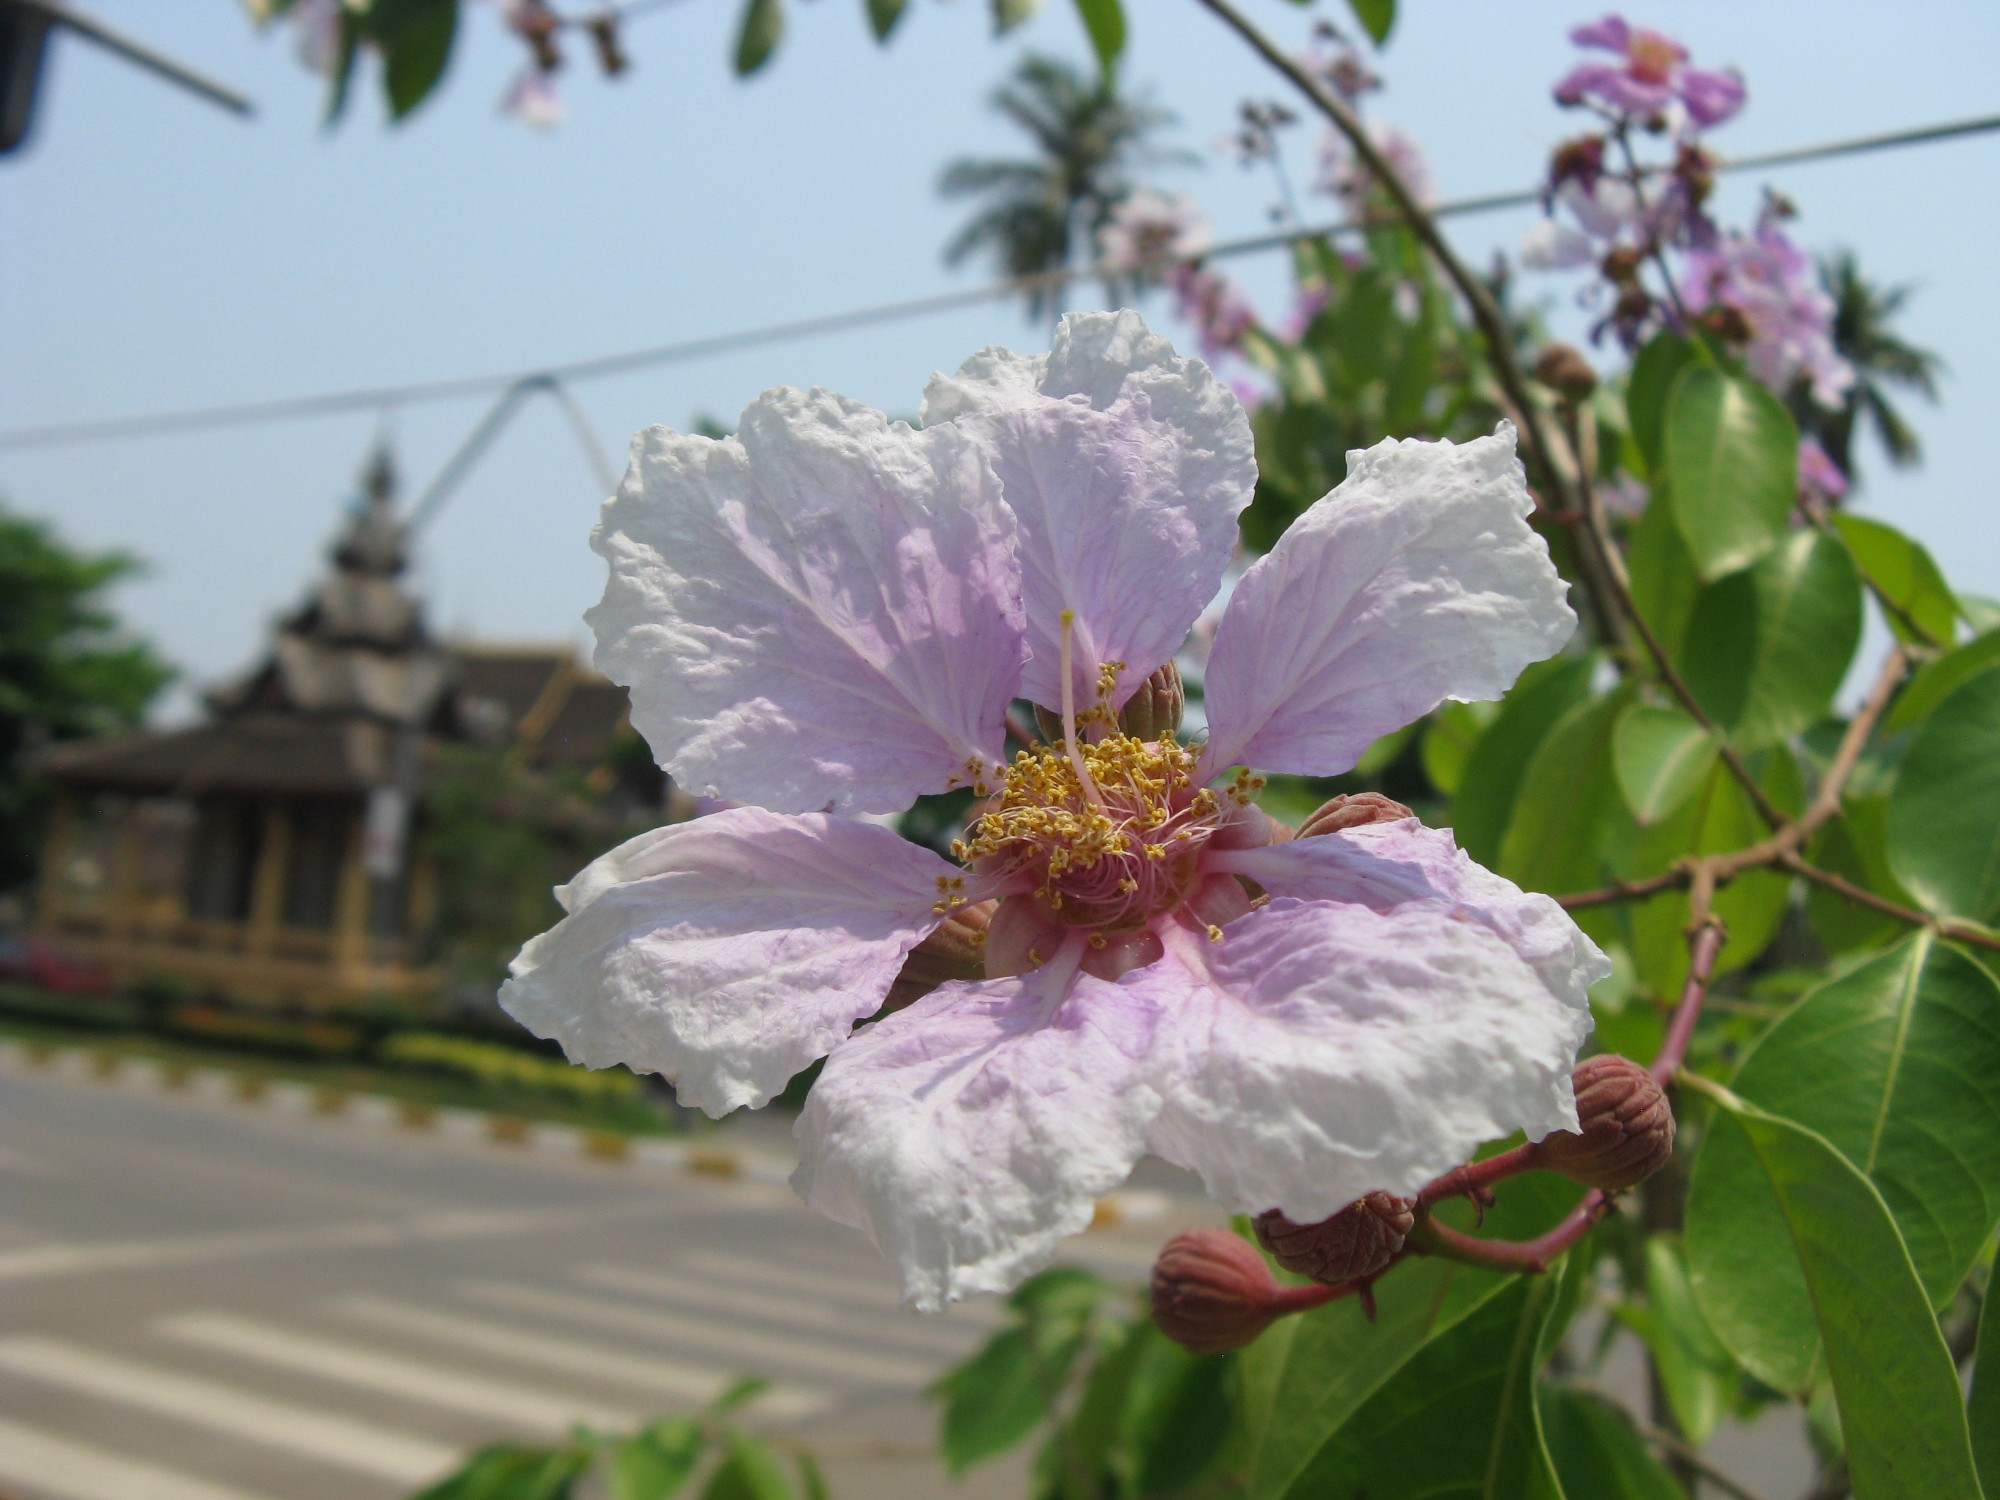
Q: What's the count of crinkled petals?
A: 7